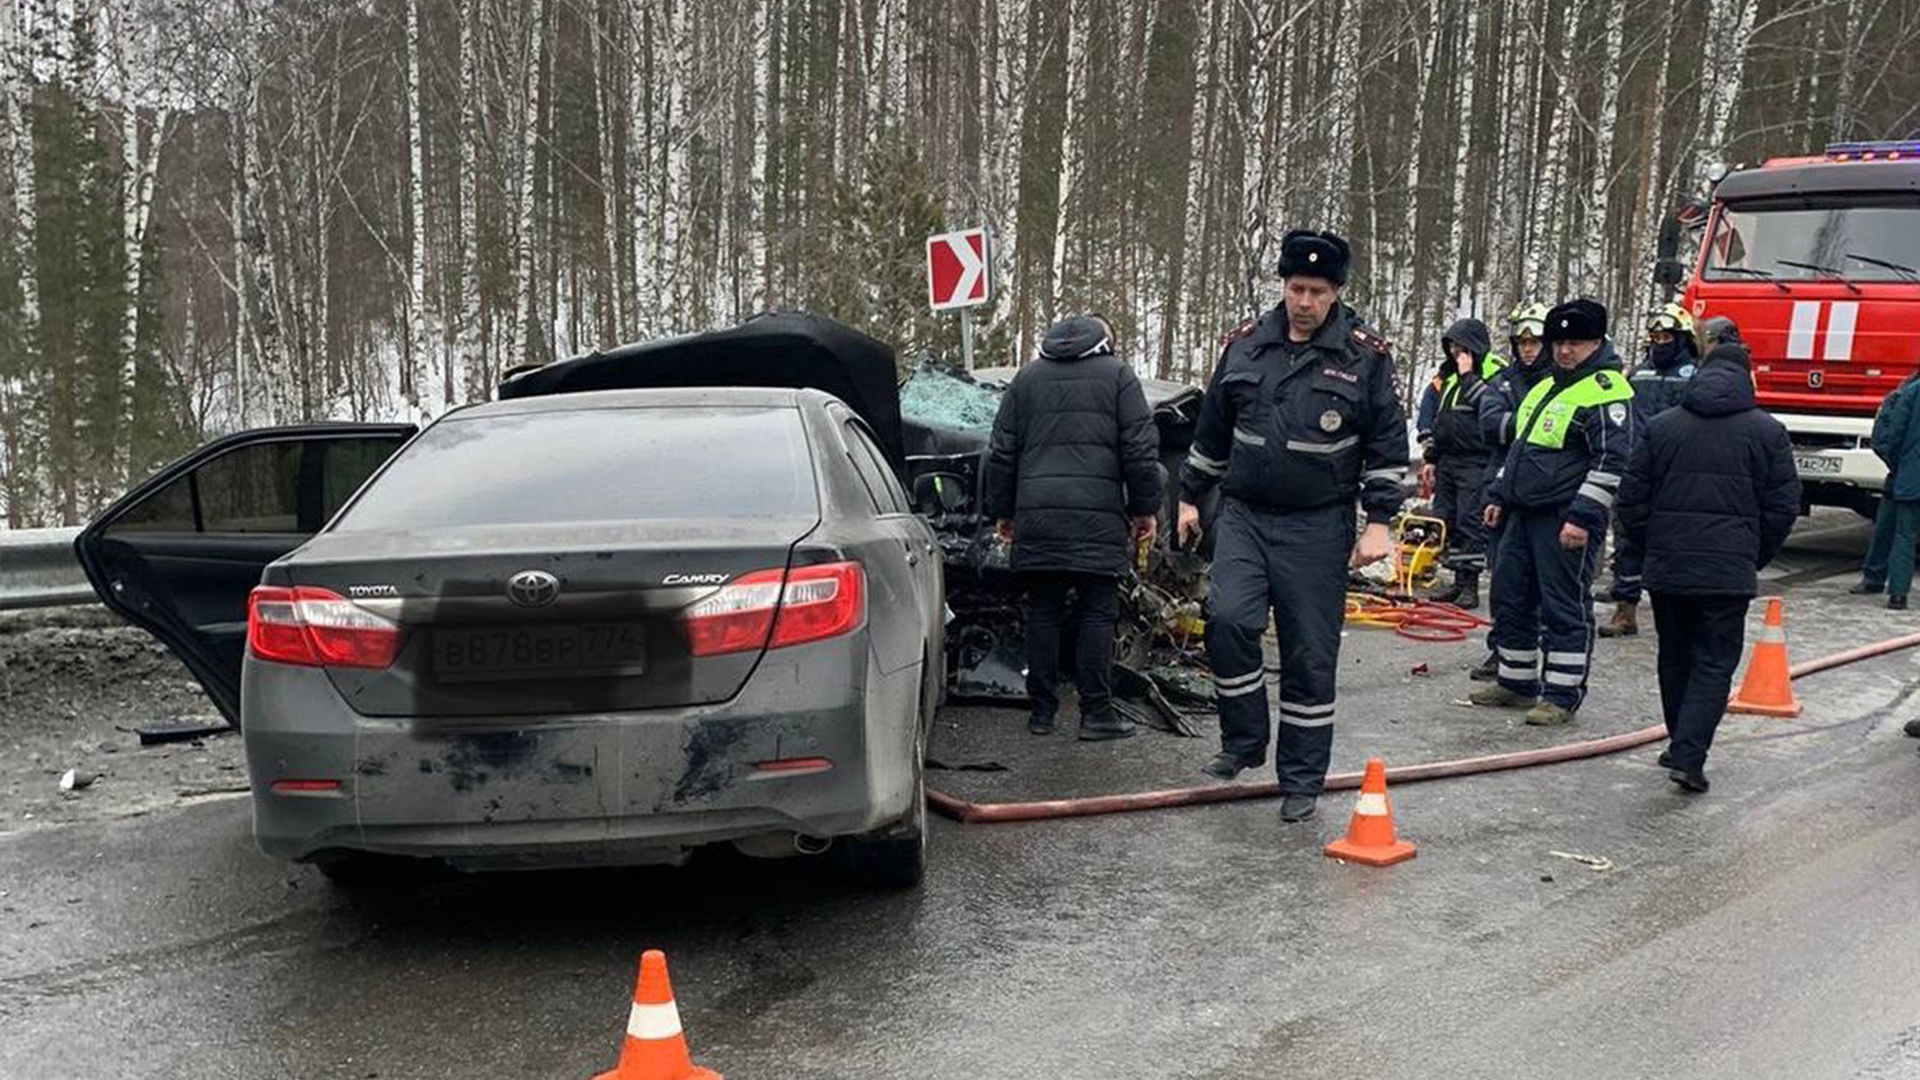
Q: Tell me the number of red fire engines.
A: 1